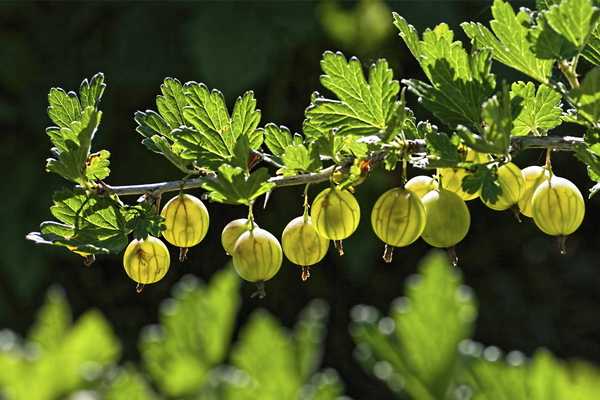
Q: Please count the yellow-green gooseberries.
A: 13